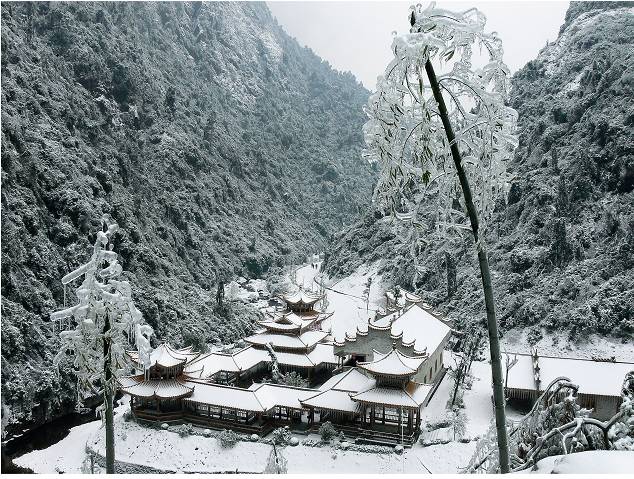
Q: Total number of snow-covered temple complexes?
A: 1